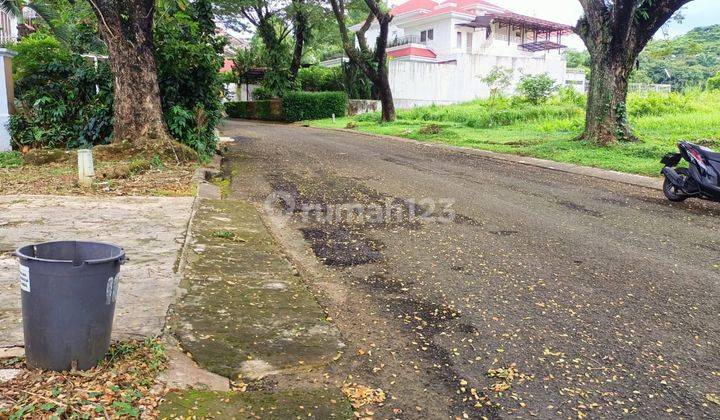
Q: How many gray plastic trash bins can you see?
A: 1